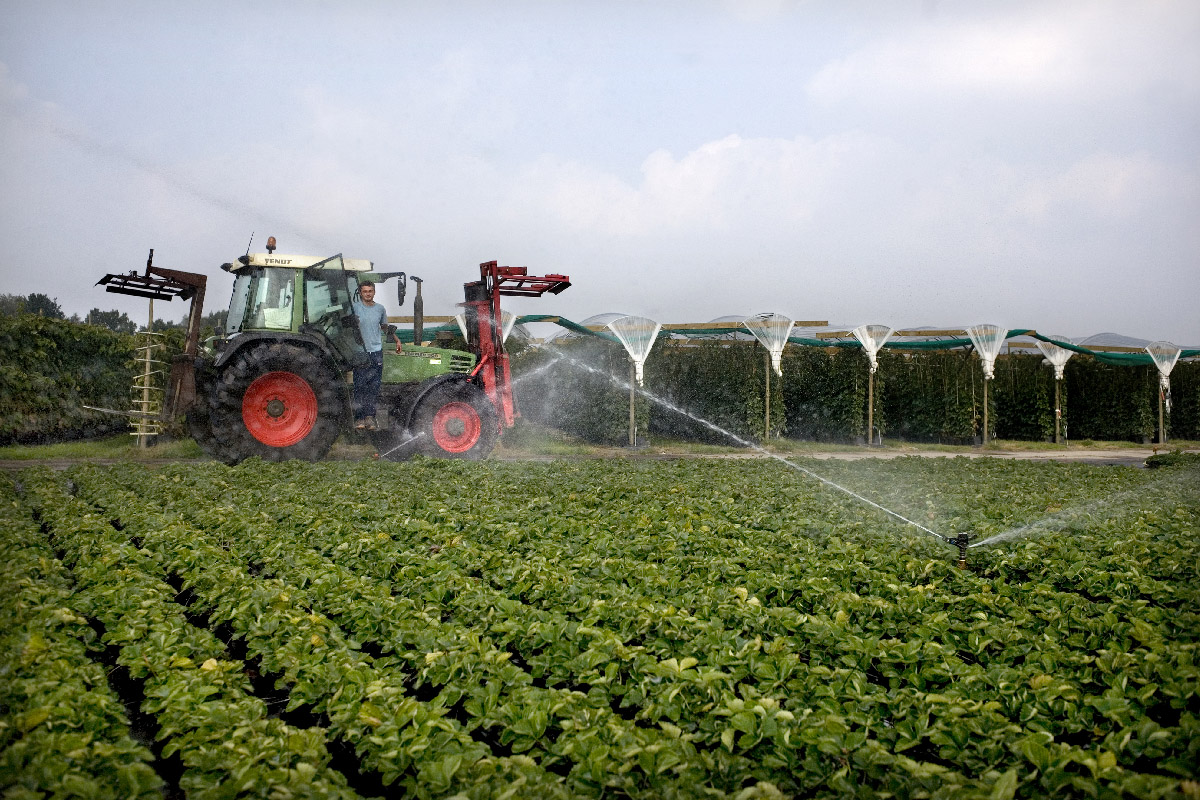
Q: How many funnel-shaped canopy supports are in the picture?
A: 7